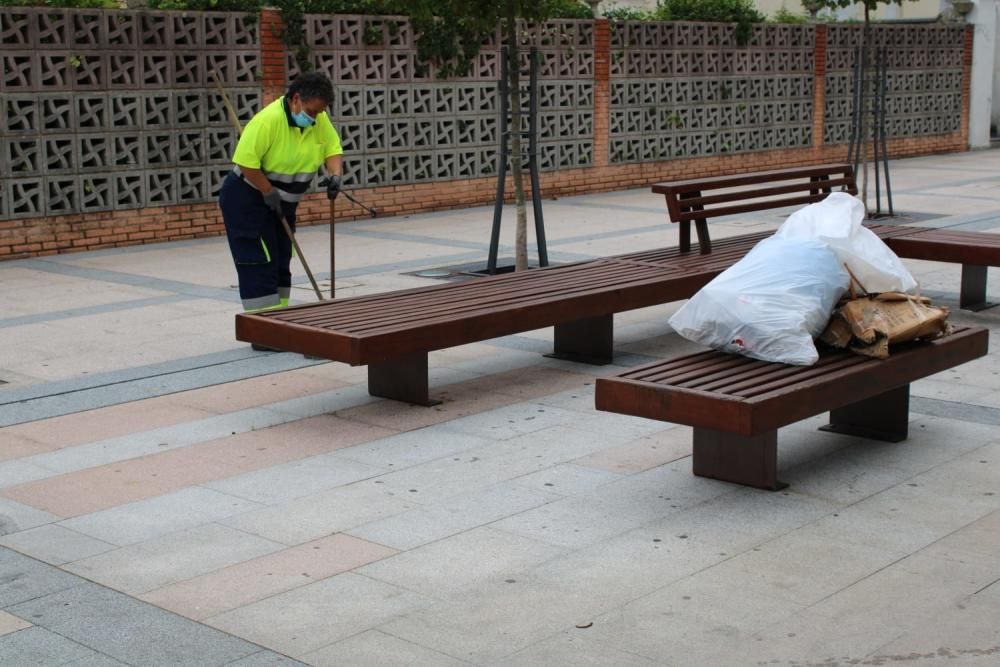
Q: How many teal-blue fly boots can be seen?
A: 0